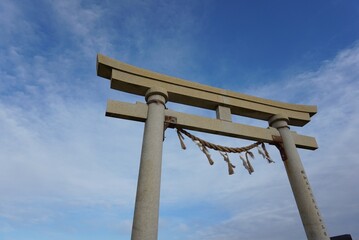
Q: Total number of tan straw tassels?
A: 5